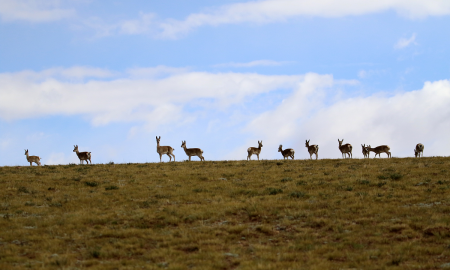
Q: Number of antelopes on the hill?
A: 11